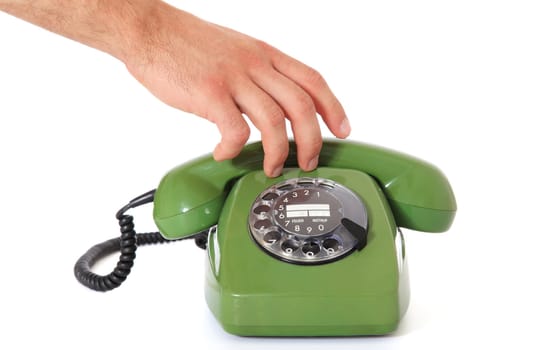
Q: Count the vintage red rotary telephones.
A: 0